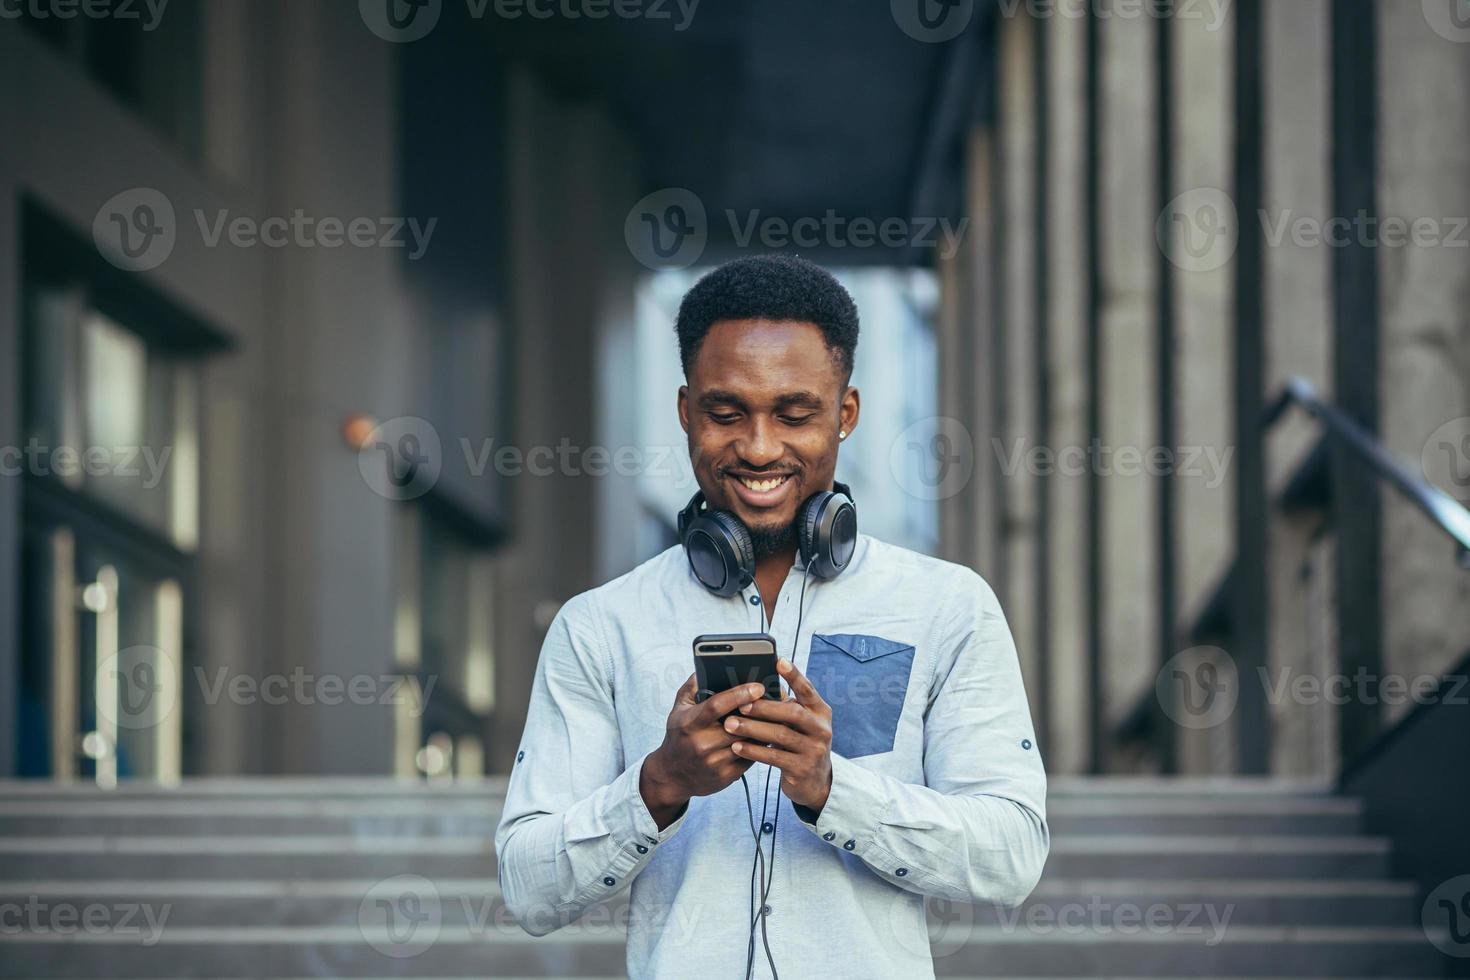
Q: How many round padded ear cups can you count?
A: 2